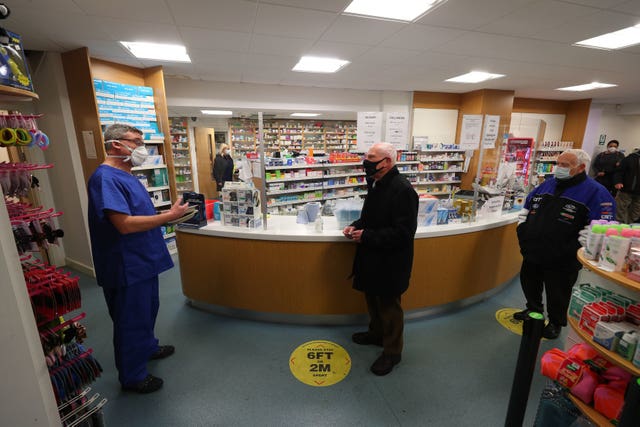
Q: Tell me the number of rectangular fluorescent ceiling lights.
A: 8